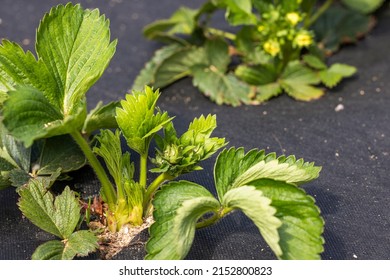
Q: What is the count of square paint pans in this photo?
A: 0